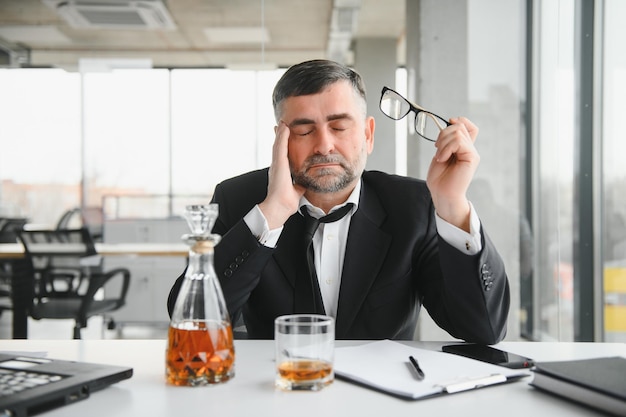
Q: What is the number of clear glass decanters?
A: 1